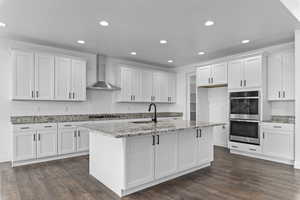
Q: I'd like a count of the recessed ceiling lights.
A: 9